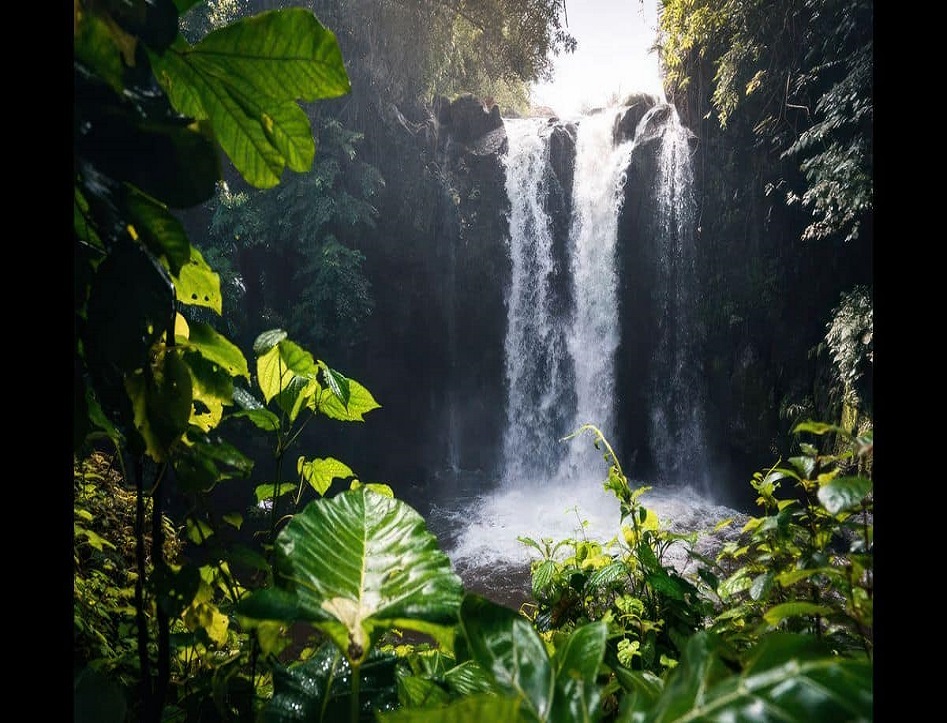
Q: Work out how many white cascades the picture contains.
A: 3